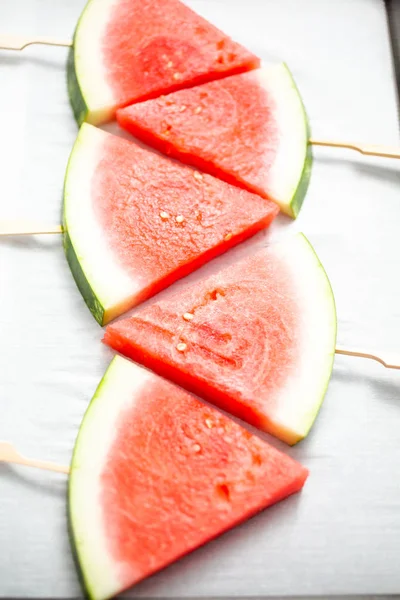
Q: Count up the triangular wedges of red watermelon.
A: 5